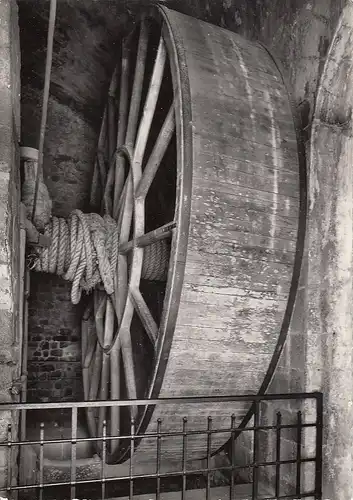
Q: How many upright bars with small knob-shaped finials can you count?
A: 10